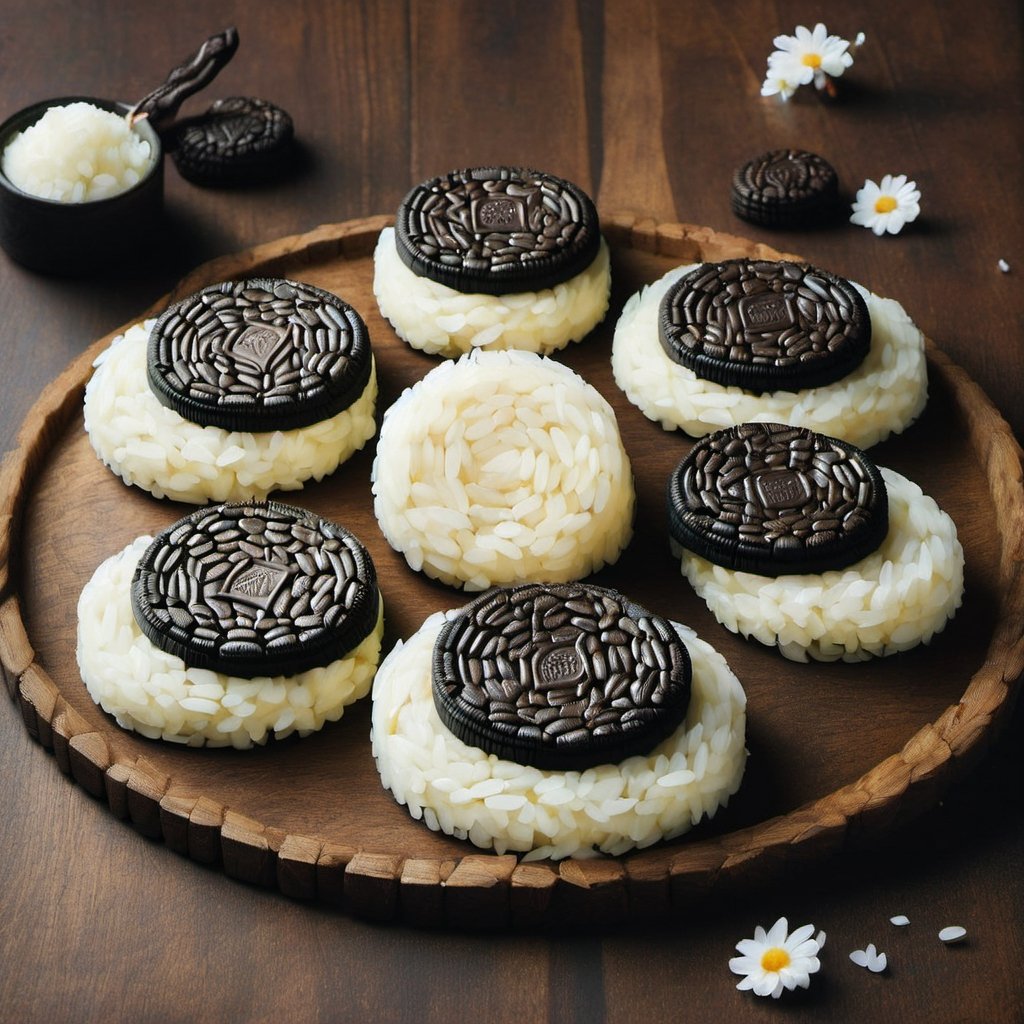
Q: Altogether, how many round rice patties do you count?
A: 7